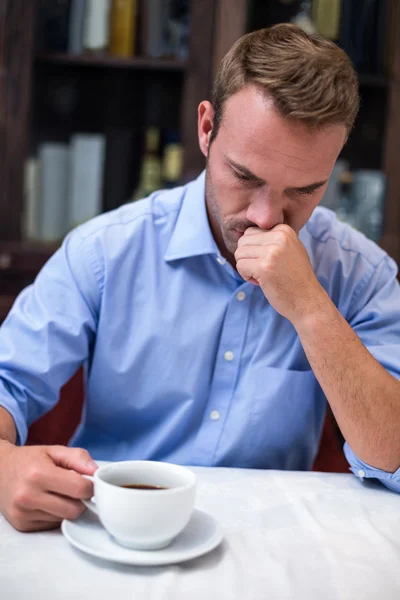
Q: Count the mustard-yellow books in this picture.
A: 1